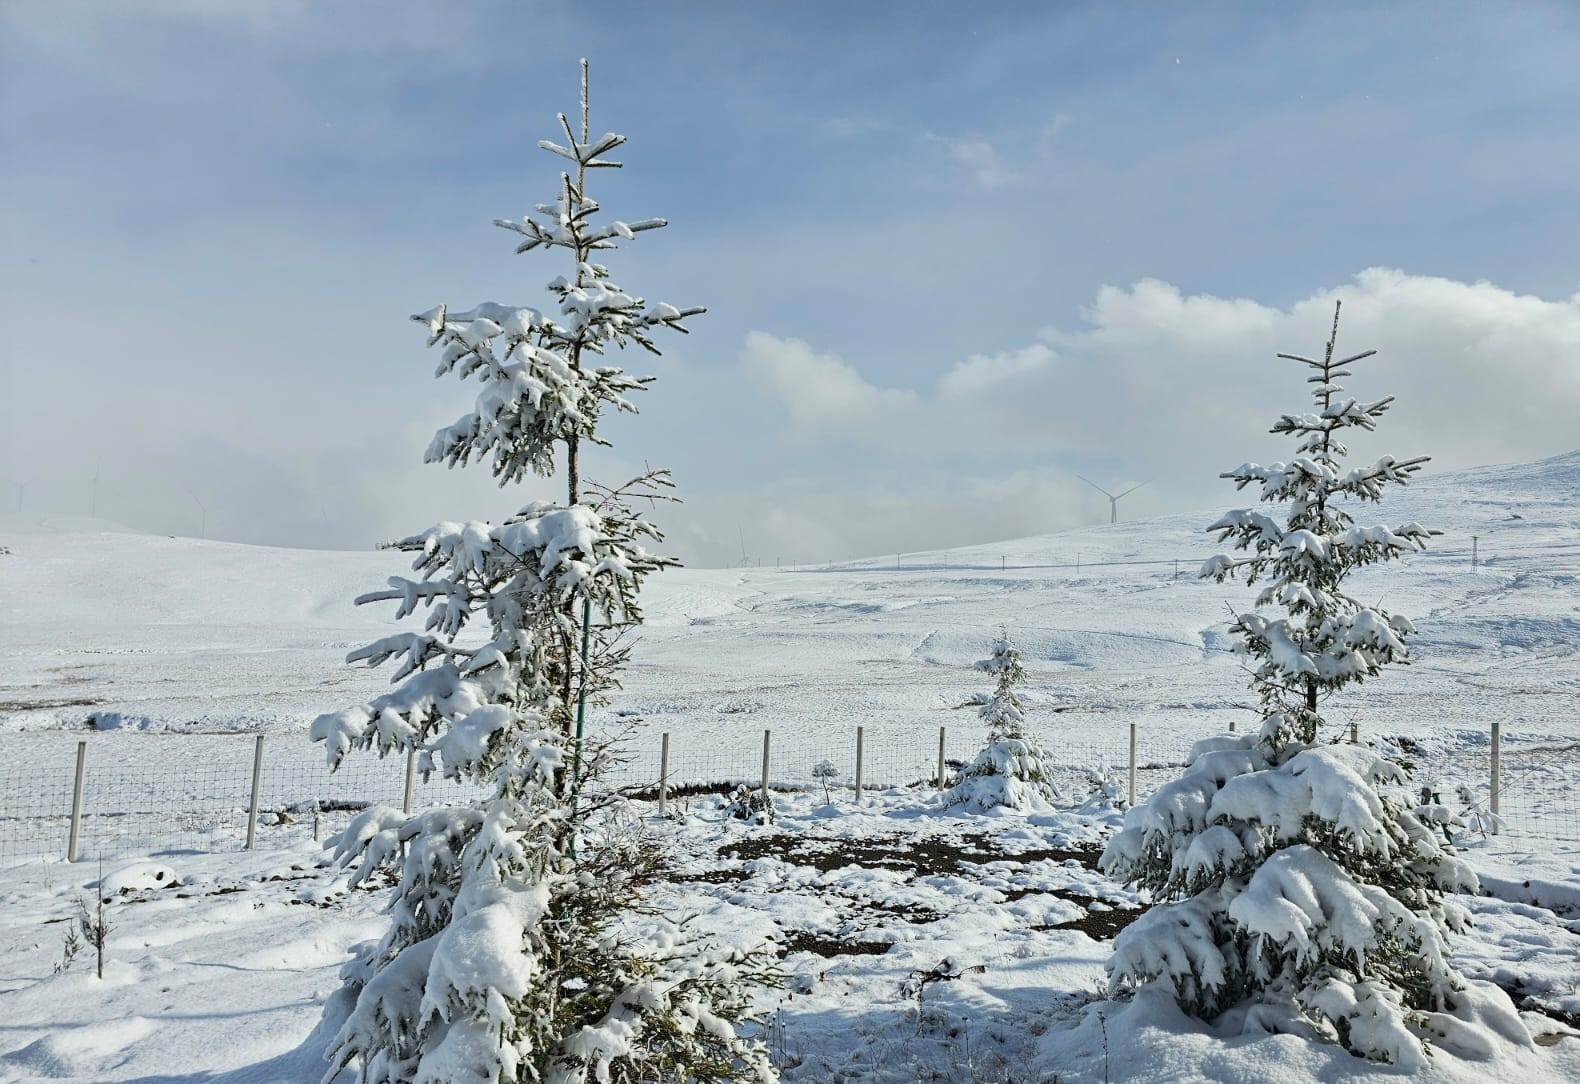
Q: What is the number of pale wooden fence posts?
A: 11